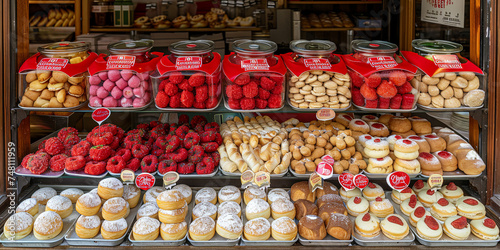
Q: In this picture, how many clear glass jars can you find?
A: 7